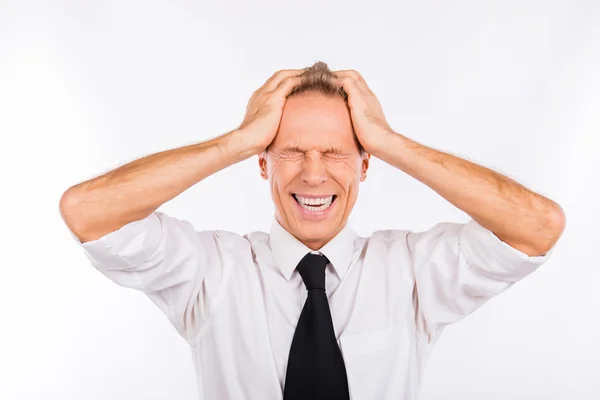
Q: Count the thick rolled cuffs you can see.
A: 2